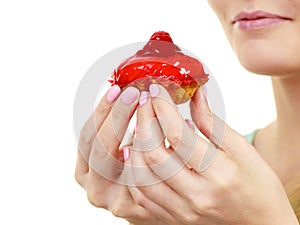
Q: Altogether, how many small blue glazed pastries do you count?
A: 0